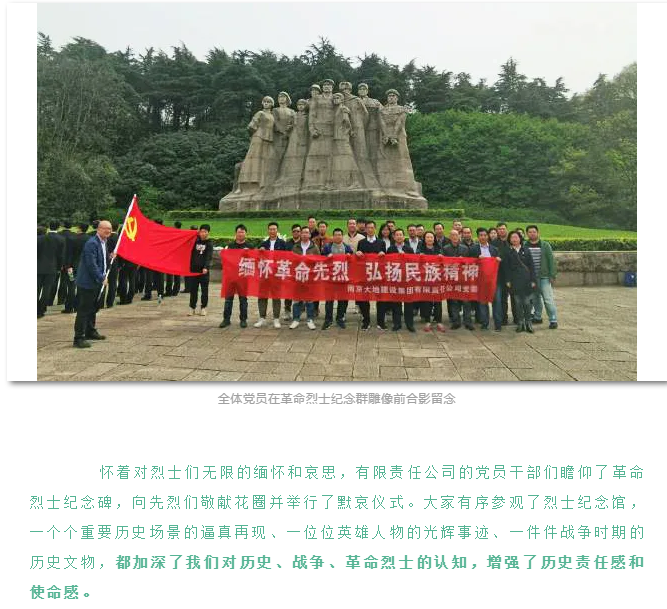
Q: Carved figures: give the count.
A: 9